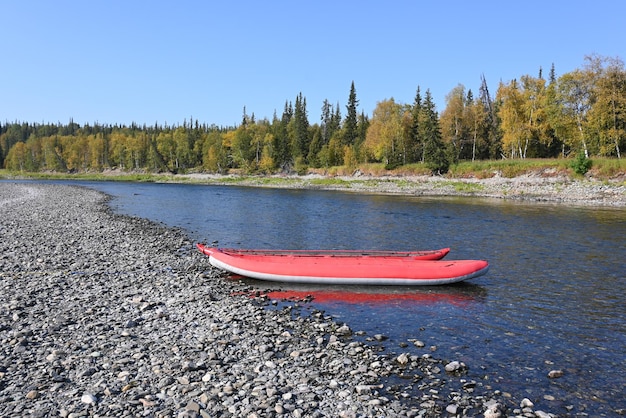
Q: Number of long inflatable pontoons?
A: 2